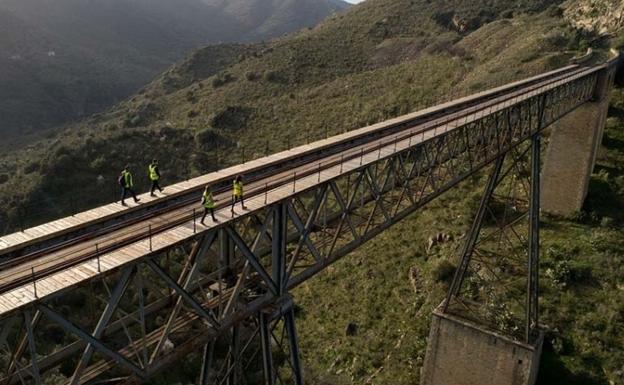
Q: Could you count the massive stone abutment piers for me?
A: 2